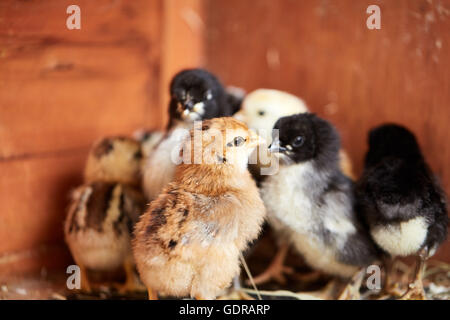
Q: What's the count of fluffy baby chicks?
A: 6